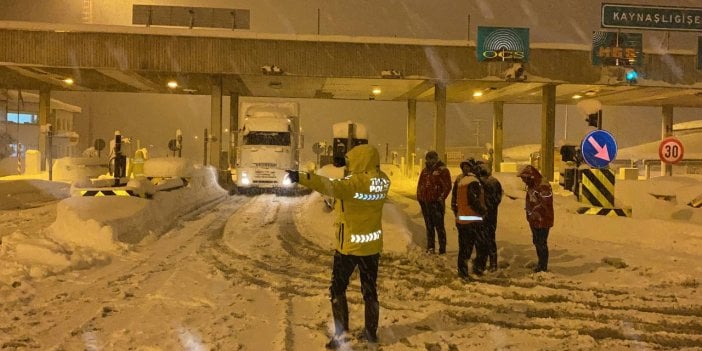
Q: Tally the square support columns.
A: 8